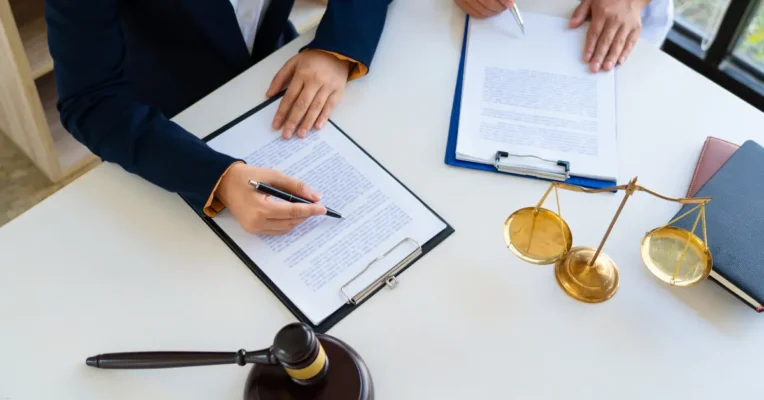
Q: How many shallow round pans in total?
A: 2